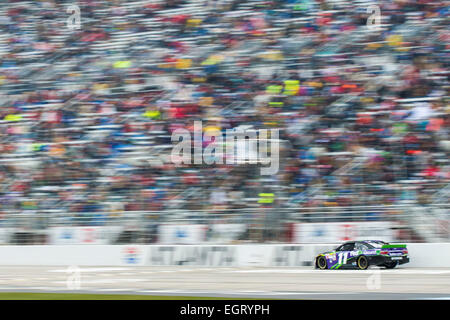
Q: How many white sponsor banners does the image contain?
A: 3